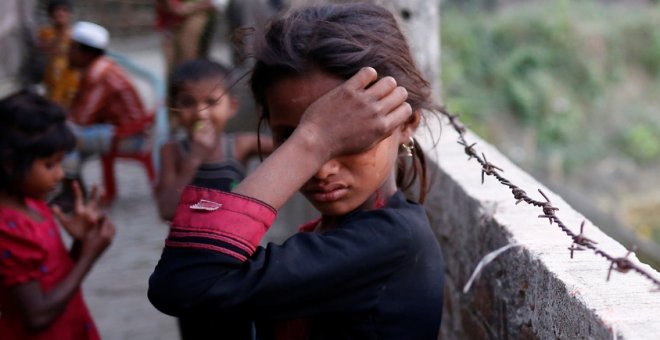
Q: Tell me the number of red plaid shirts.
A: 1